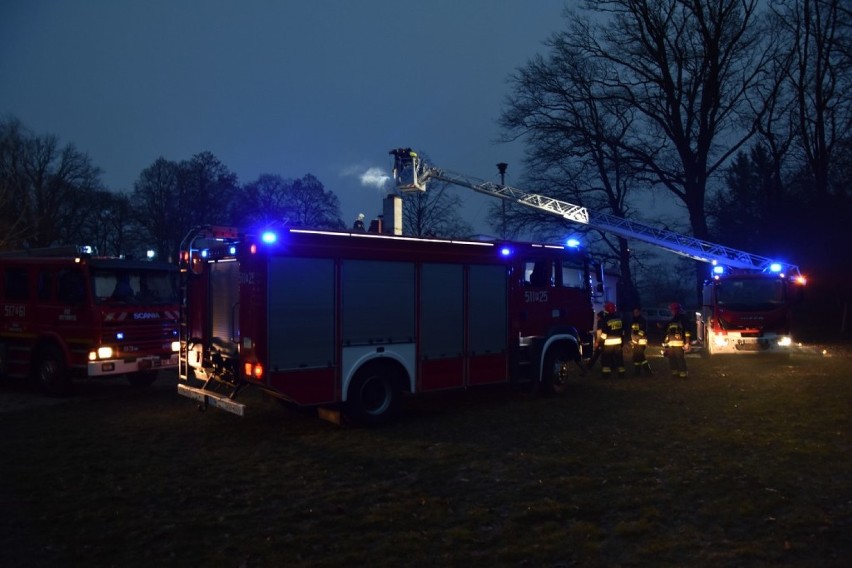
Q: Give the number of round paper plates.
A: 0